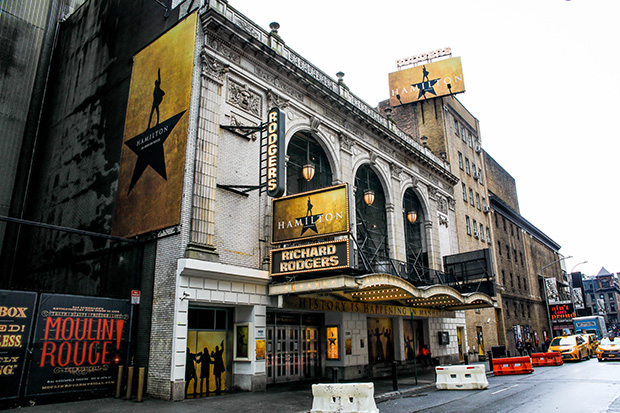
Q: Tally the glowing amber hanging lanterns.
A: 3